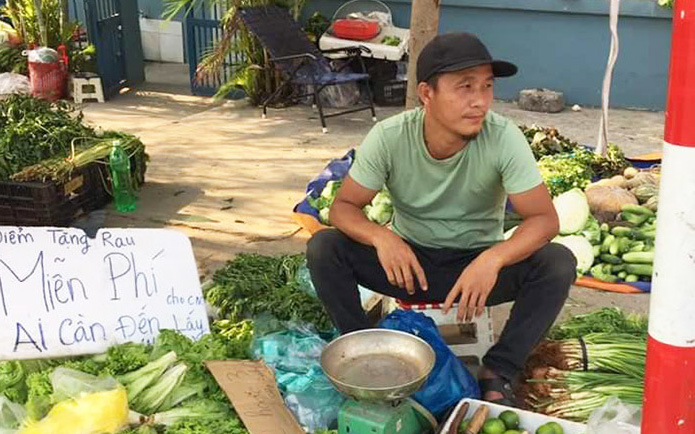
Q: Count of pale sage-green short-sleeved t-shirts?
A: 1